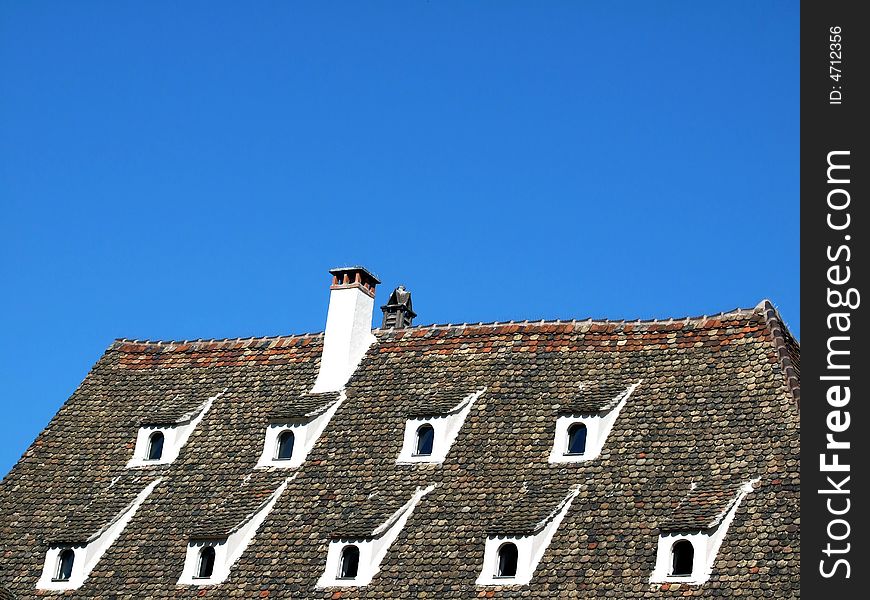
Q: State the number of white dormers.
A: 9